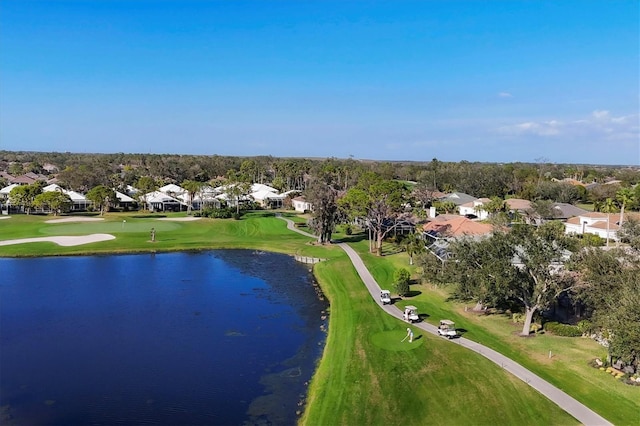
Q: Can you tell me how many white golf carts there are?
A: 3